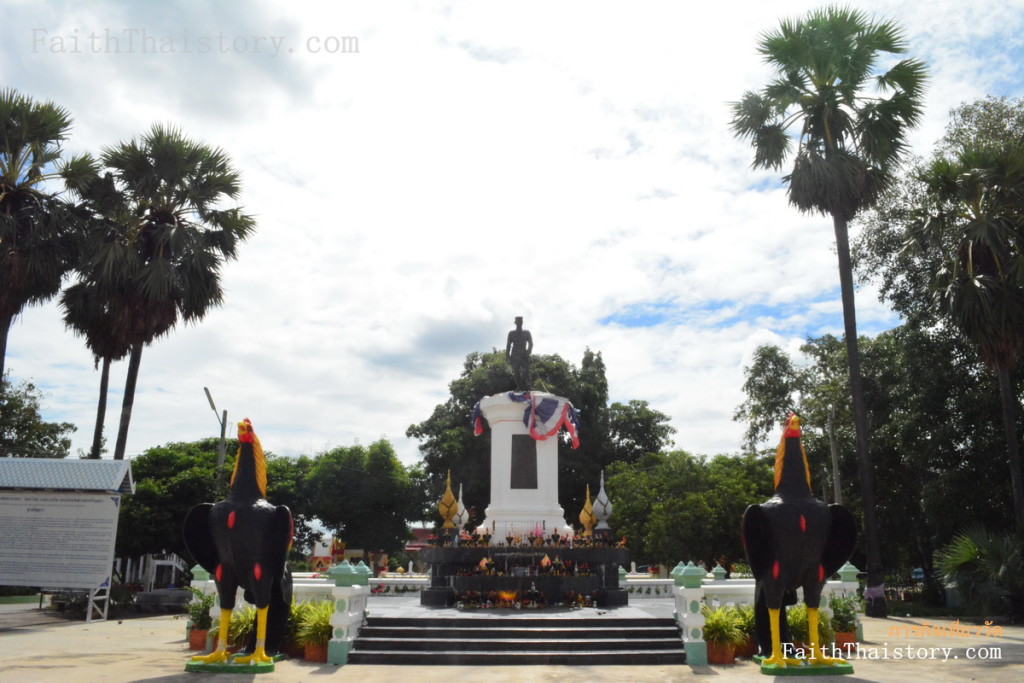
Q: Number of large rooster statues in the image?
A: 2